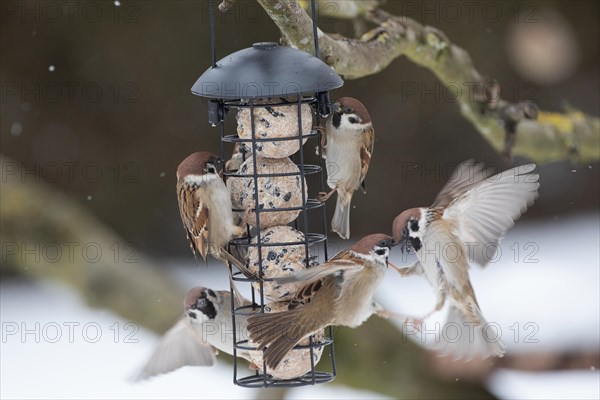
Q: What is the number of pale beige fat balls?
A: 4